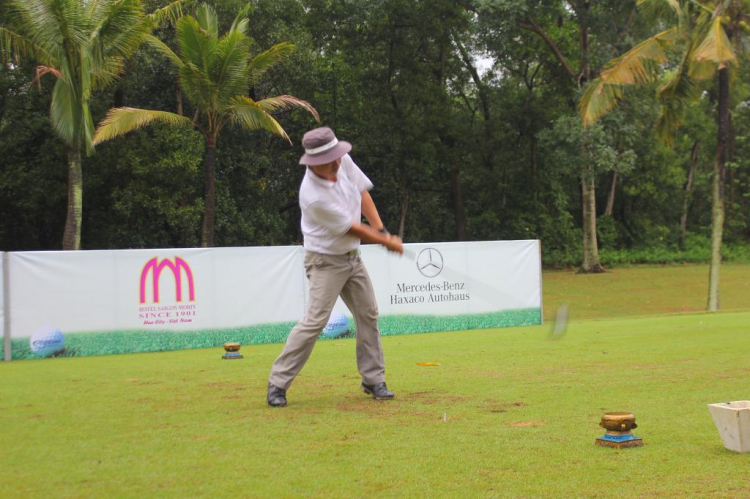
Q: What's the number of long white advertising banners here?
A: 2